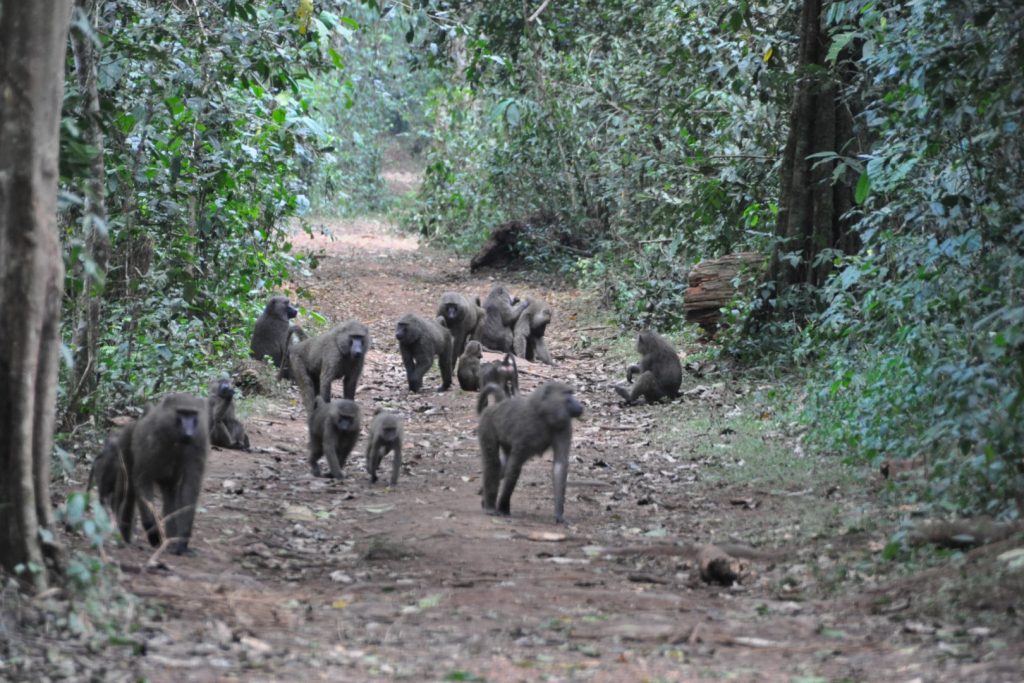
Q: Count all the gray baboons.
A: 15